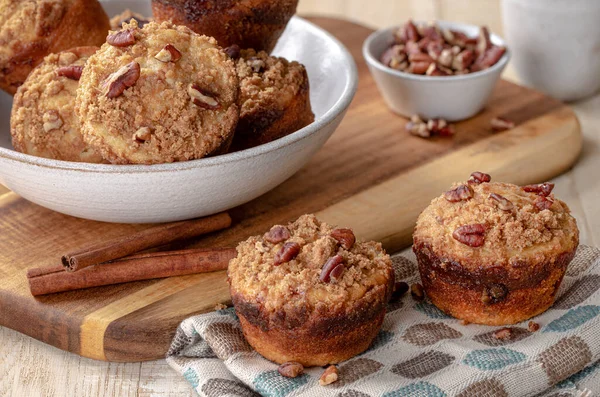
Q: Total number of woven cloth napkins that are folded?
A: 1